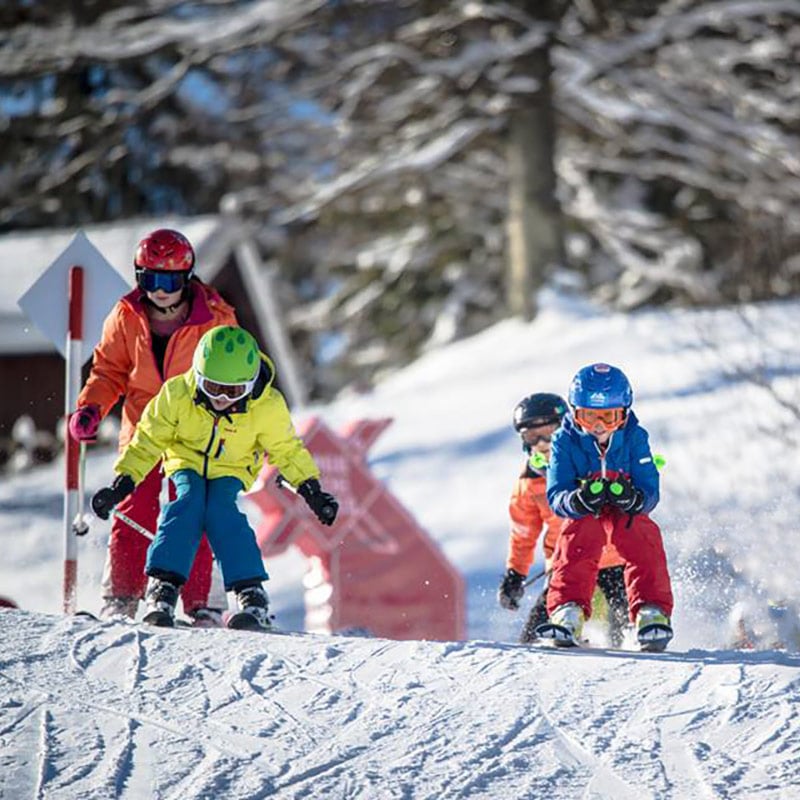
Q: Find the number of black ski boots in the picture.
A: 2